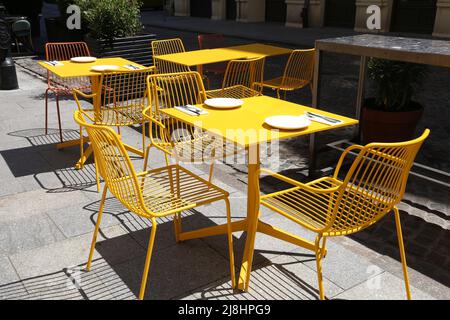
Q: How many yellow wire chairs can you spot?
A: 7